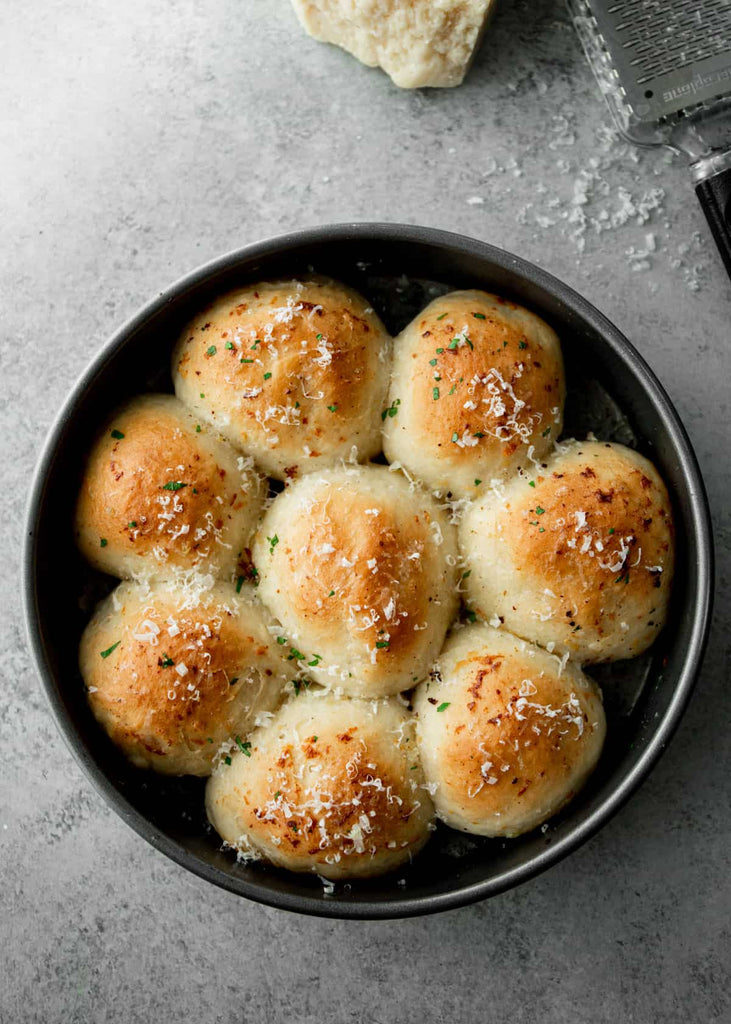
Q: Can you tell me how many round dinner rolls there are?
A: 8